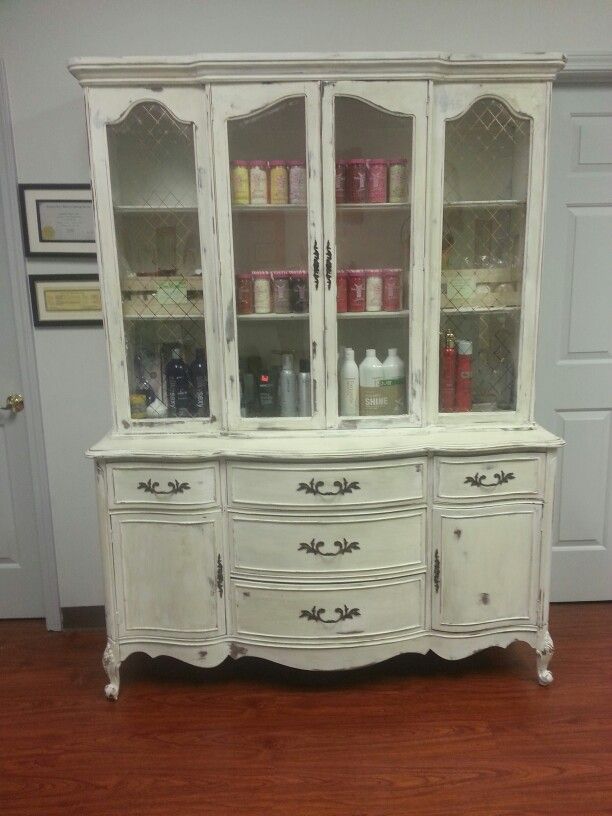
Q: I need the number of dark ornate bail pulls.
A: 5